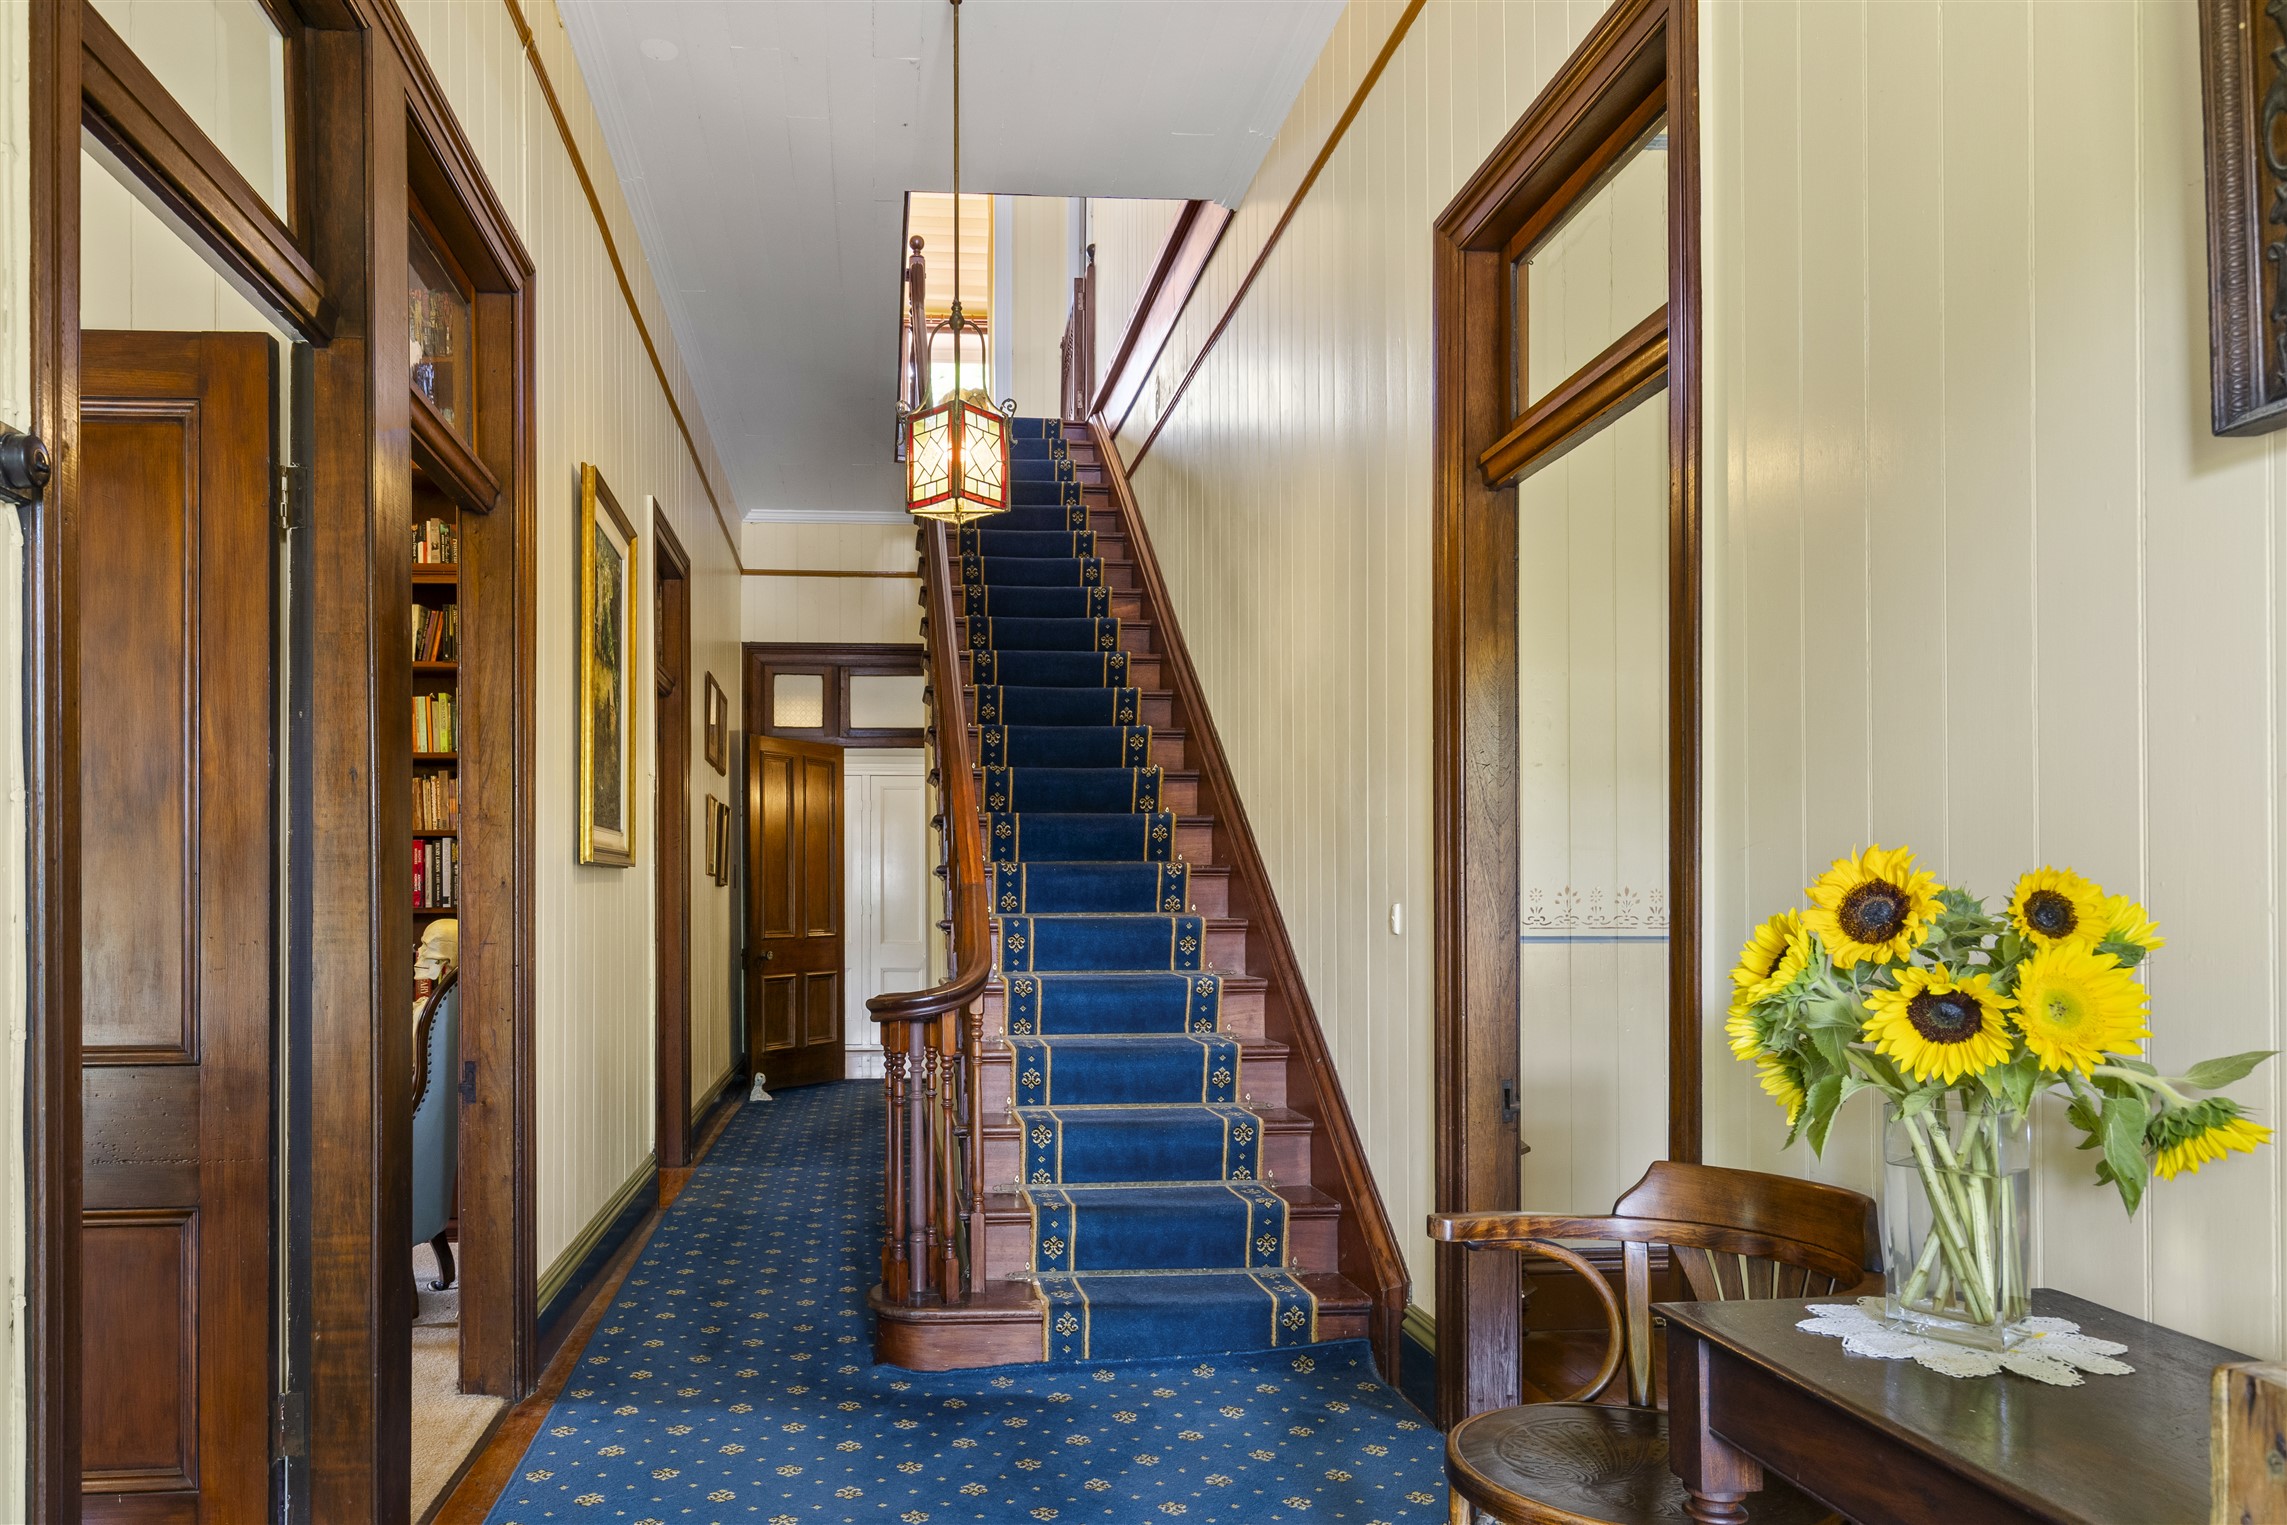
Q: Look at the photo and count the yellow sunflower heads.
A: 9